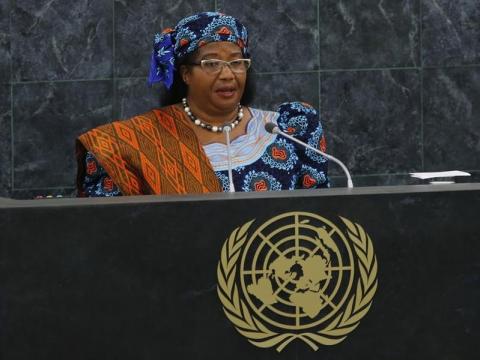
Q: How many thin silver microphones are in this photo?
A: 2